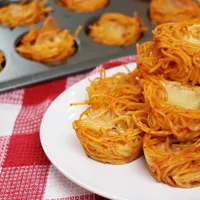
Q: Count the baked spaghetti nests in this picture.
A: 11